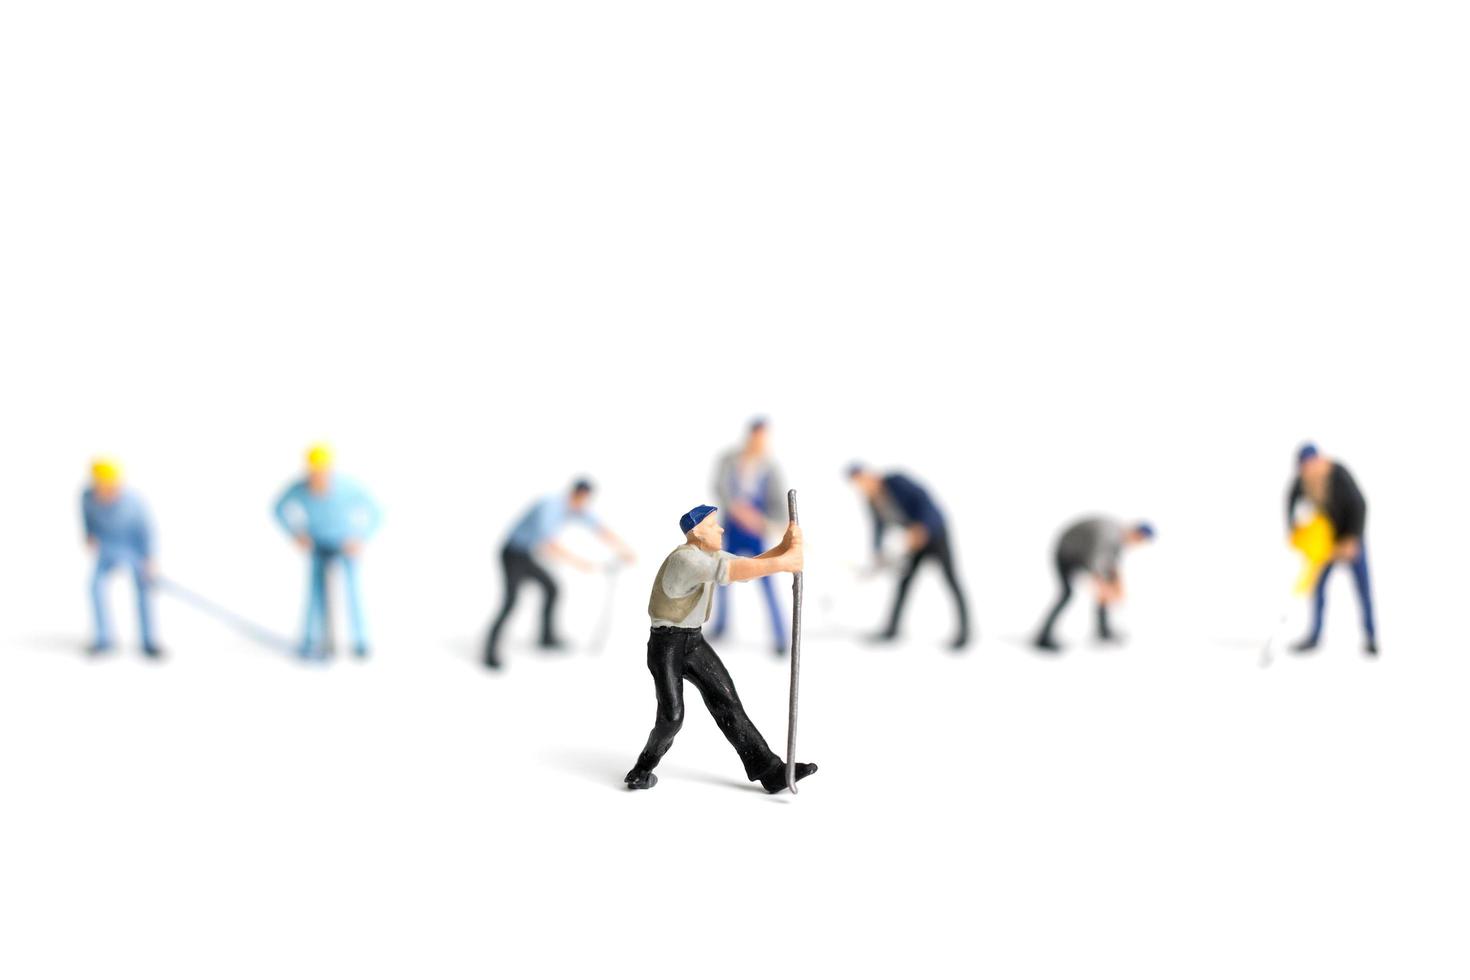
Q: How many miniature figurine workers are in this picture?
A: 8